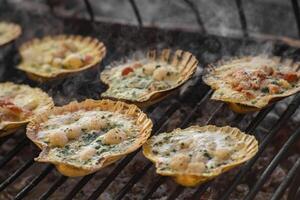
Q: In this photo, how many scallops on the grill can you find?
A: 7